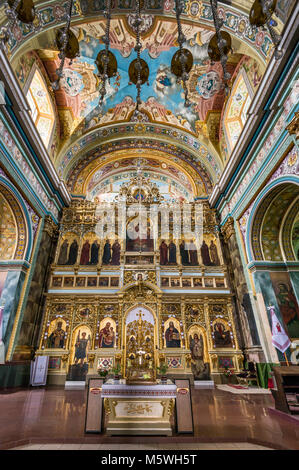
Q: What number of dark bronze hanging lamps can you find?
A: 7